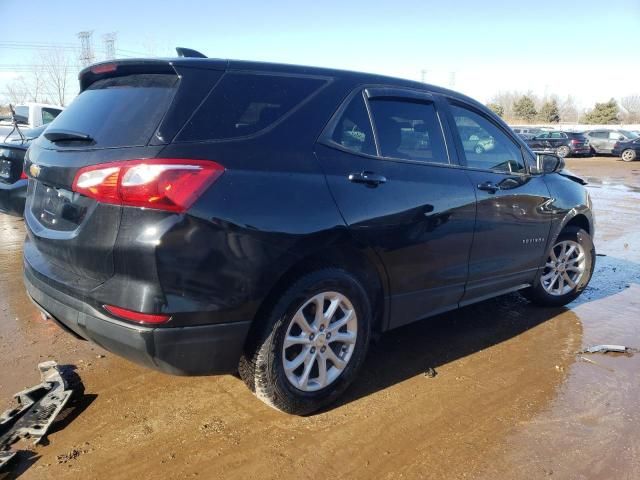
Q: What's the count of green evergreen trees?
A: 4